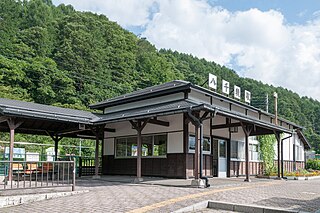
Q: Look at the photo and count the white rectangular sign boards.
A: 4